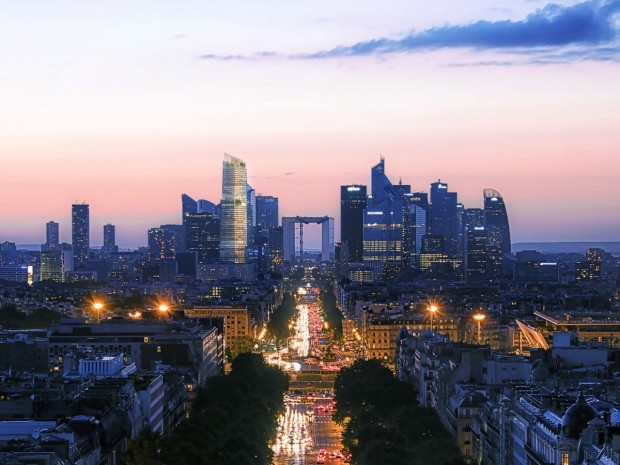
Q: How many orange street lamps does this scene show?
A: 4